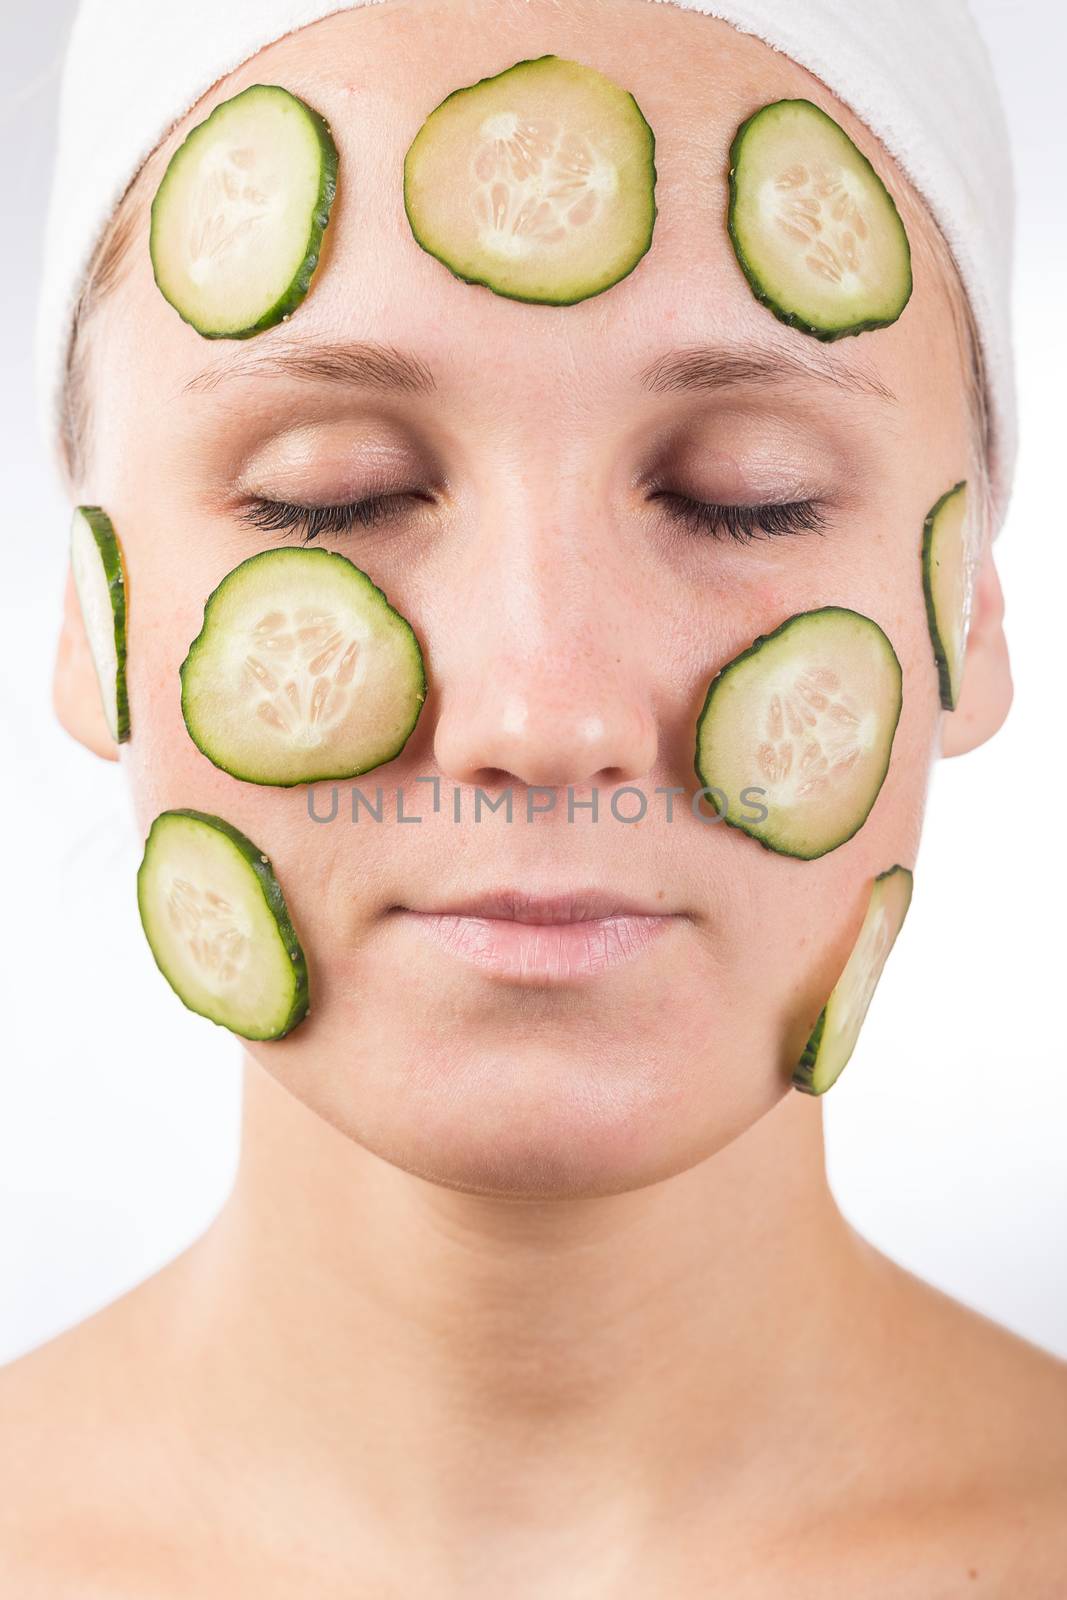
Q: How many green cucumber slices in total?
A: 9